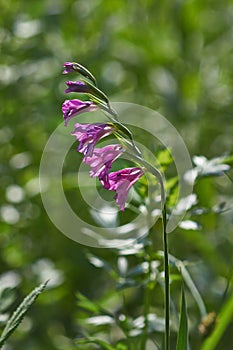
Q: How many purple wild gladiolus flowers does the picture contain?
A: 6